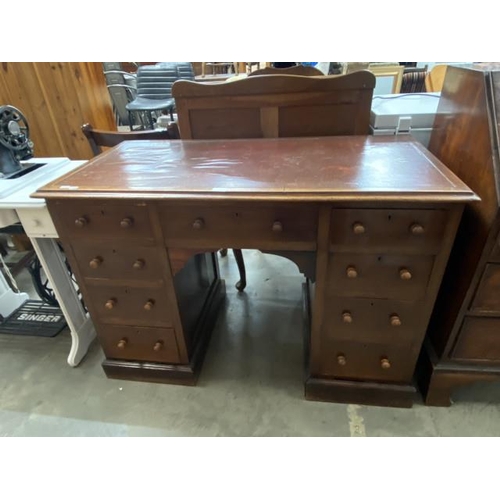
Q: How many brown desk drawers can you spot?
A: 9